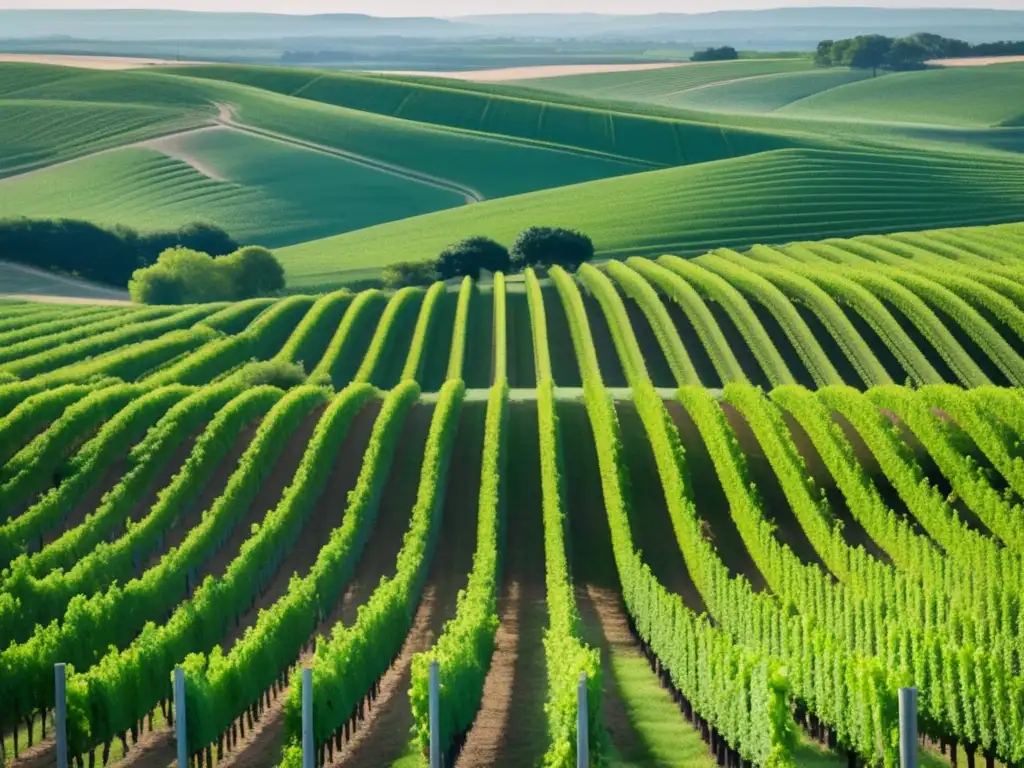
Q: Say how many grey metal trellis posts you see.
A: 6